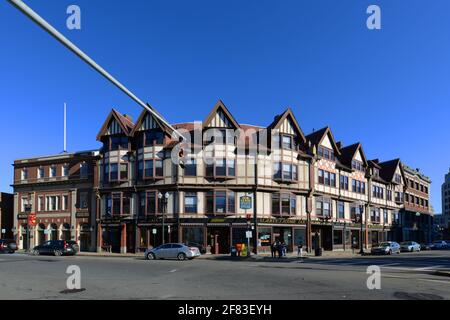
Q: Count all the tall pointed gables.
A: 7